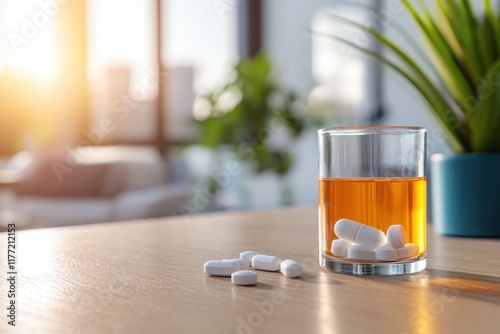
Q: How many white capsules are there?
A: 12